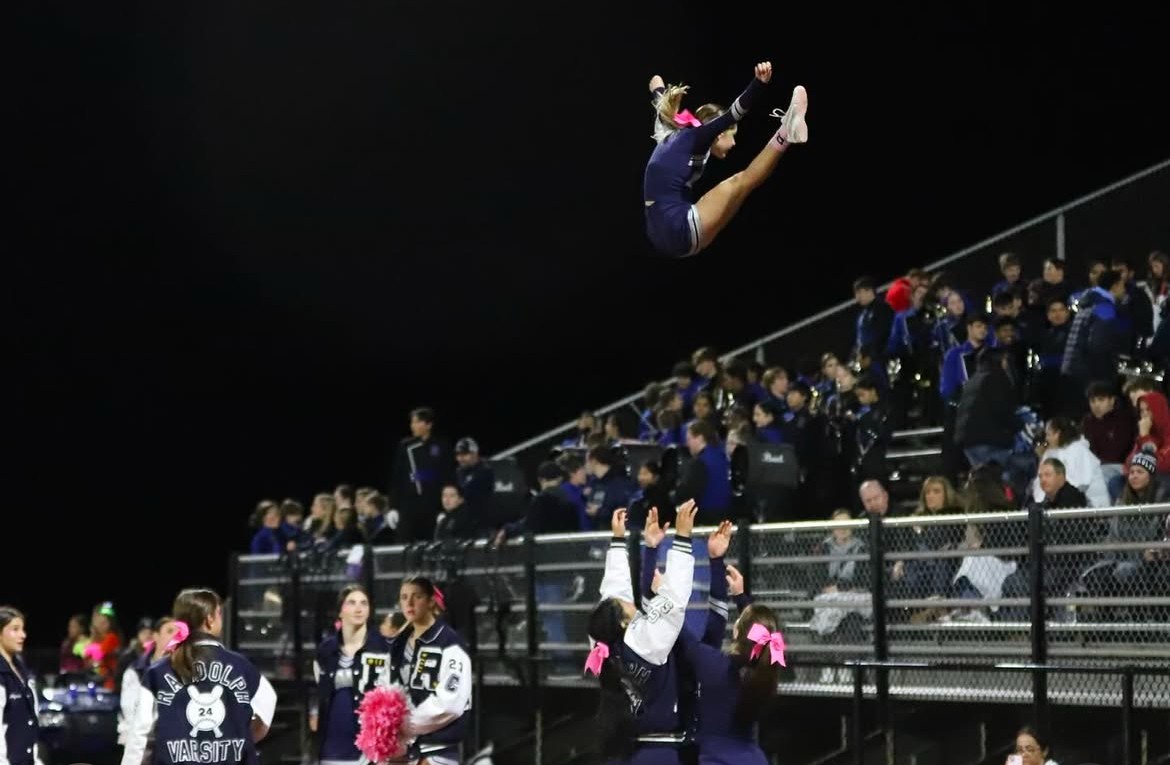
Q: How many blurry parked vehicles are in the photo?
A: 1